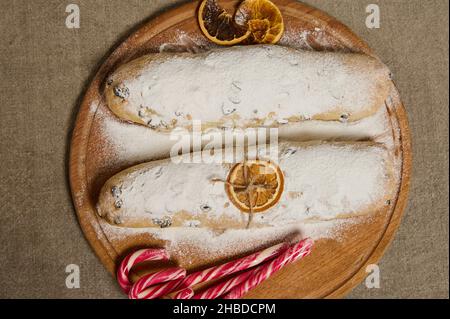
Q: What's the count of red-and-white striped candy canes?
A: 3